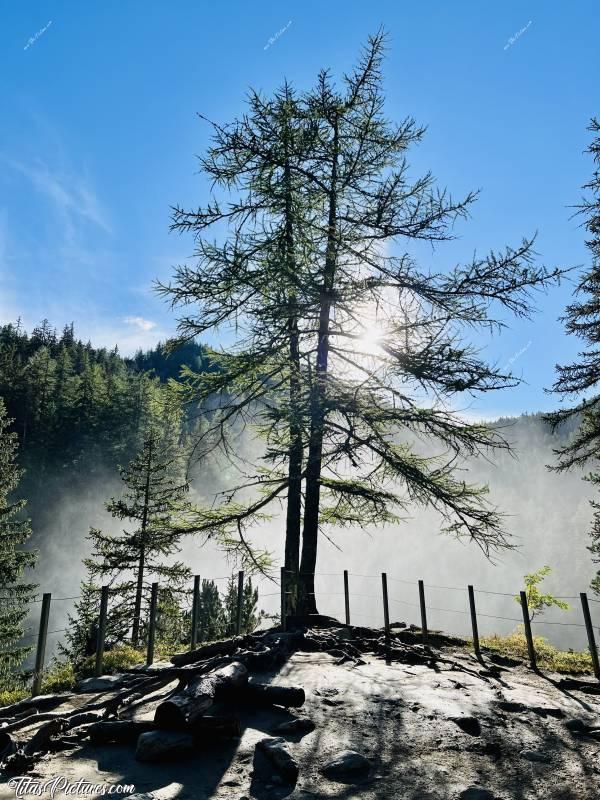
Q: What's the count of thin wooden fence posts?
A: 12